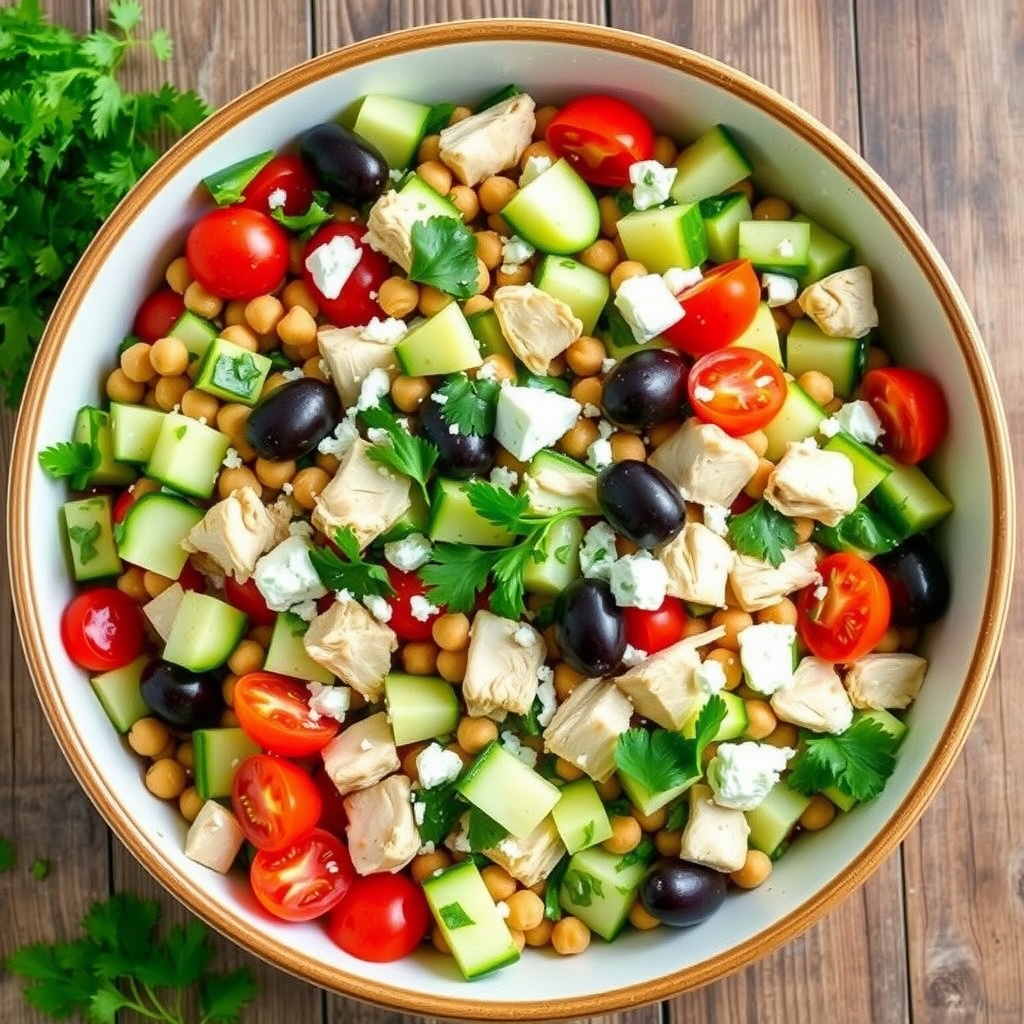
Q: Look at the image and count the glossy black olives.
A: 9